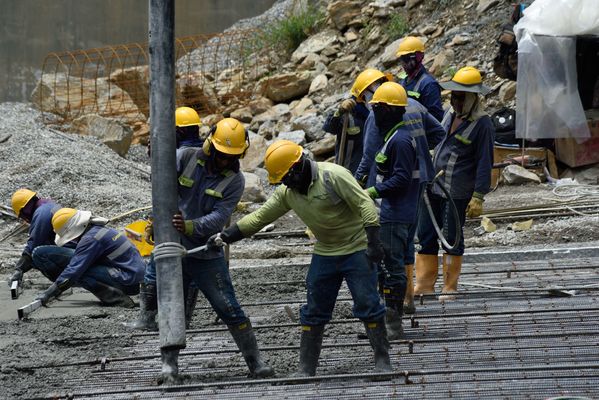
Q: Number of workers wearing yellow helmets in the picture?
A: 9